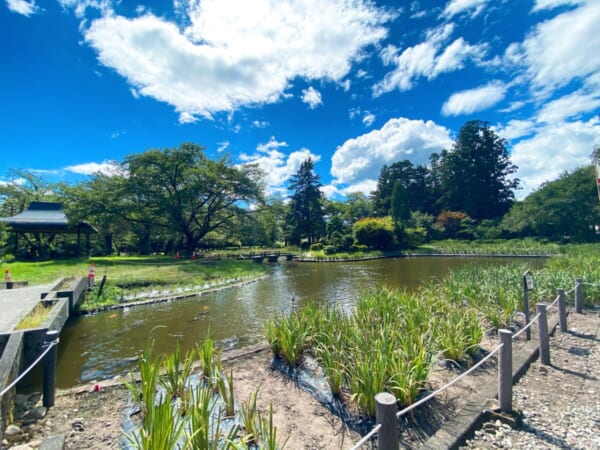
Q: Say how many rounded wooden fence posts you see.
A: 6